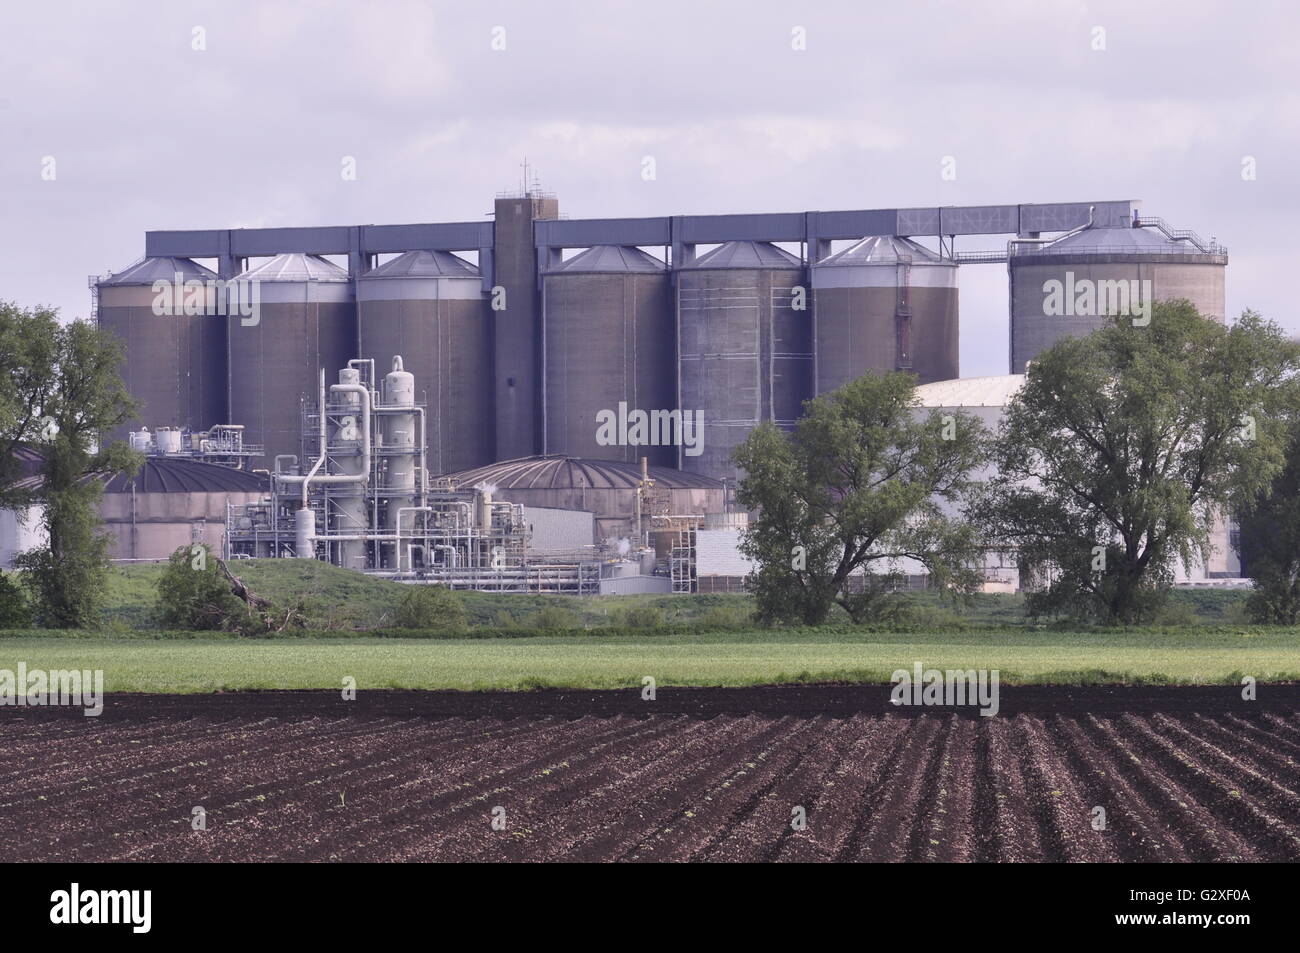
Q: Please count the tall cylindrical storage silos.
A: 7